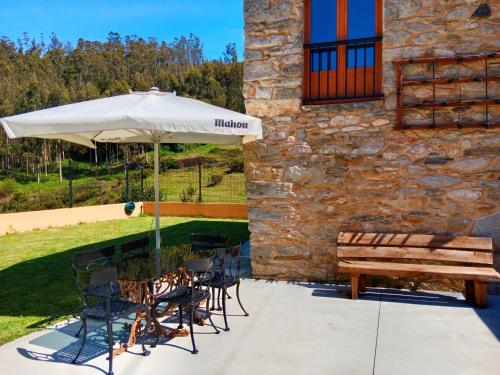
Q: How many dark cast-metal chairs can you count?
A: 6